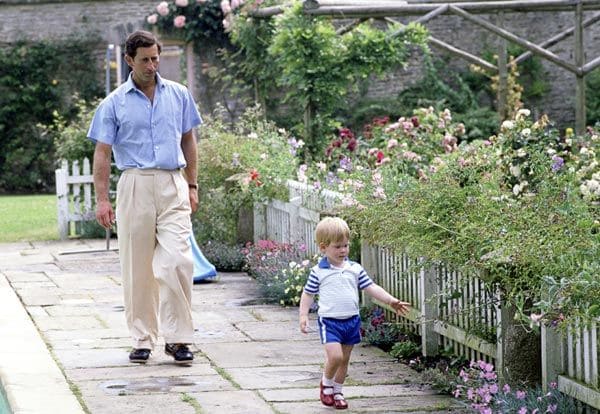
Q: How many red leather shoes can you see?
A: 2